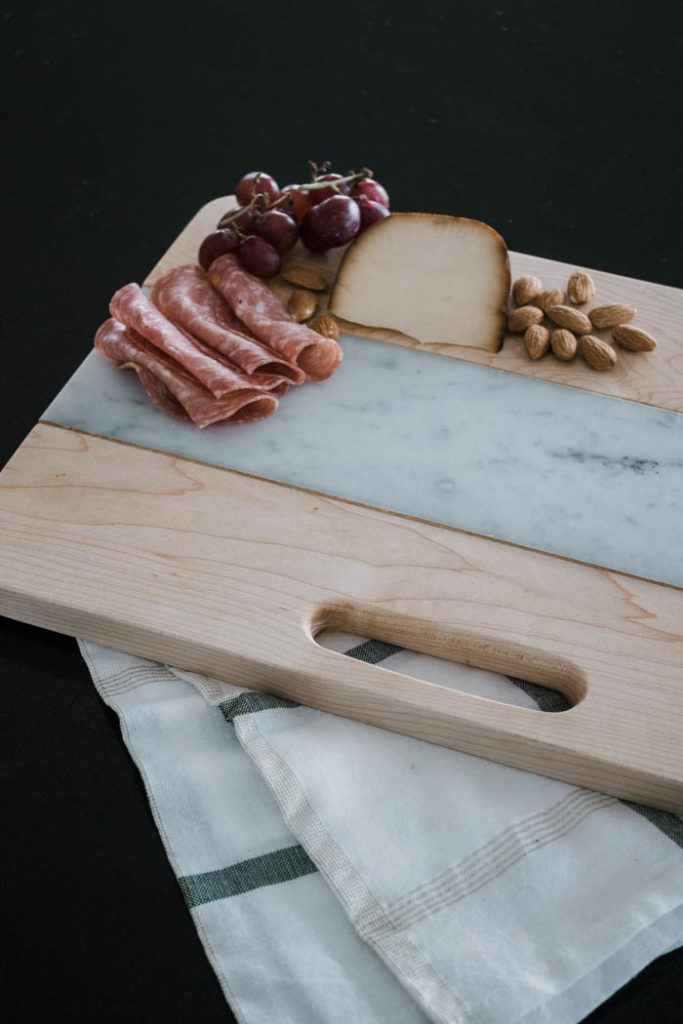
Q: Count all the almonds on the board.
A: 13